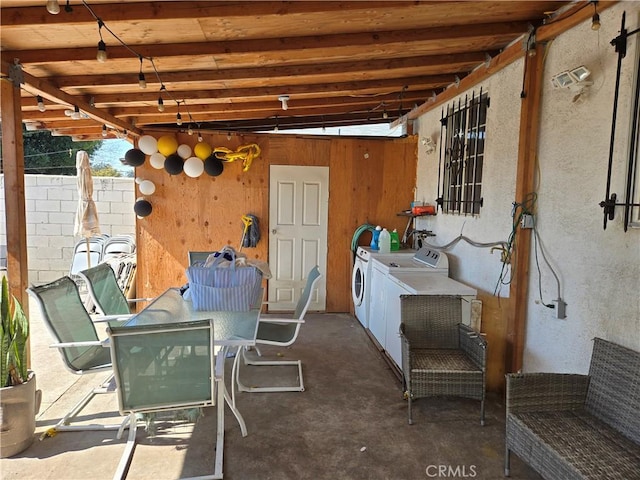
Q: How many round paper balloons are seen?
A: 11